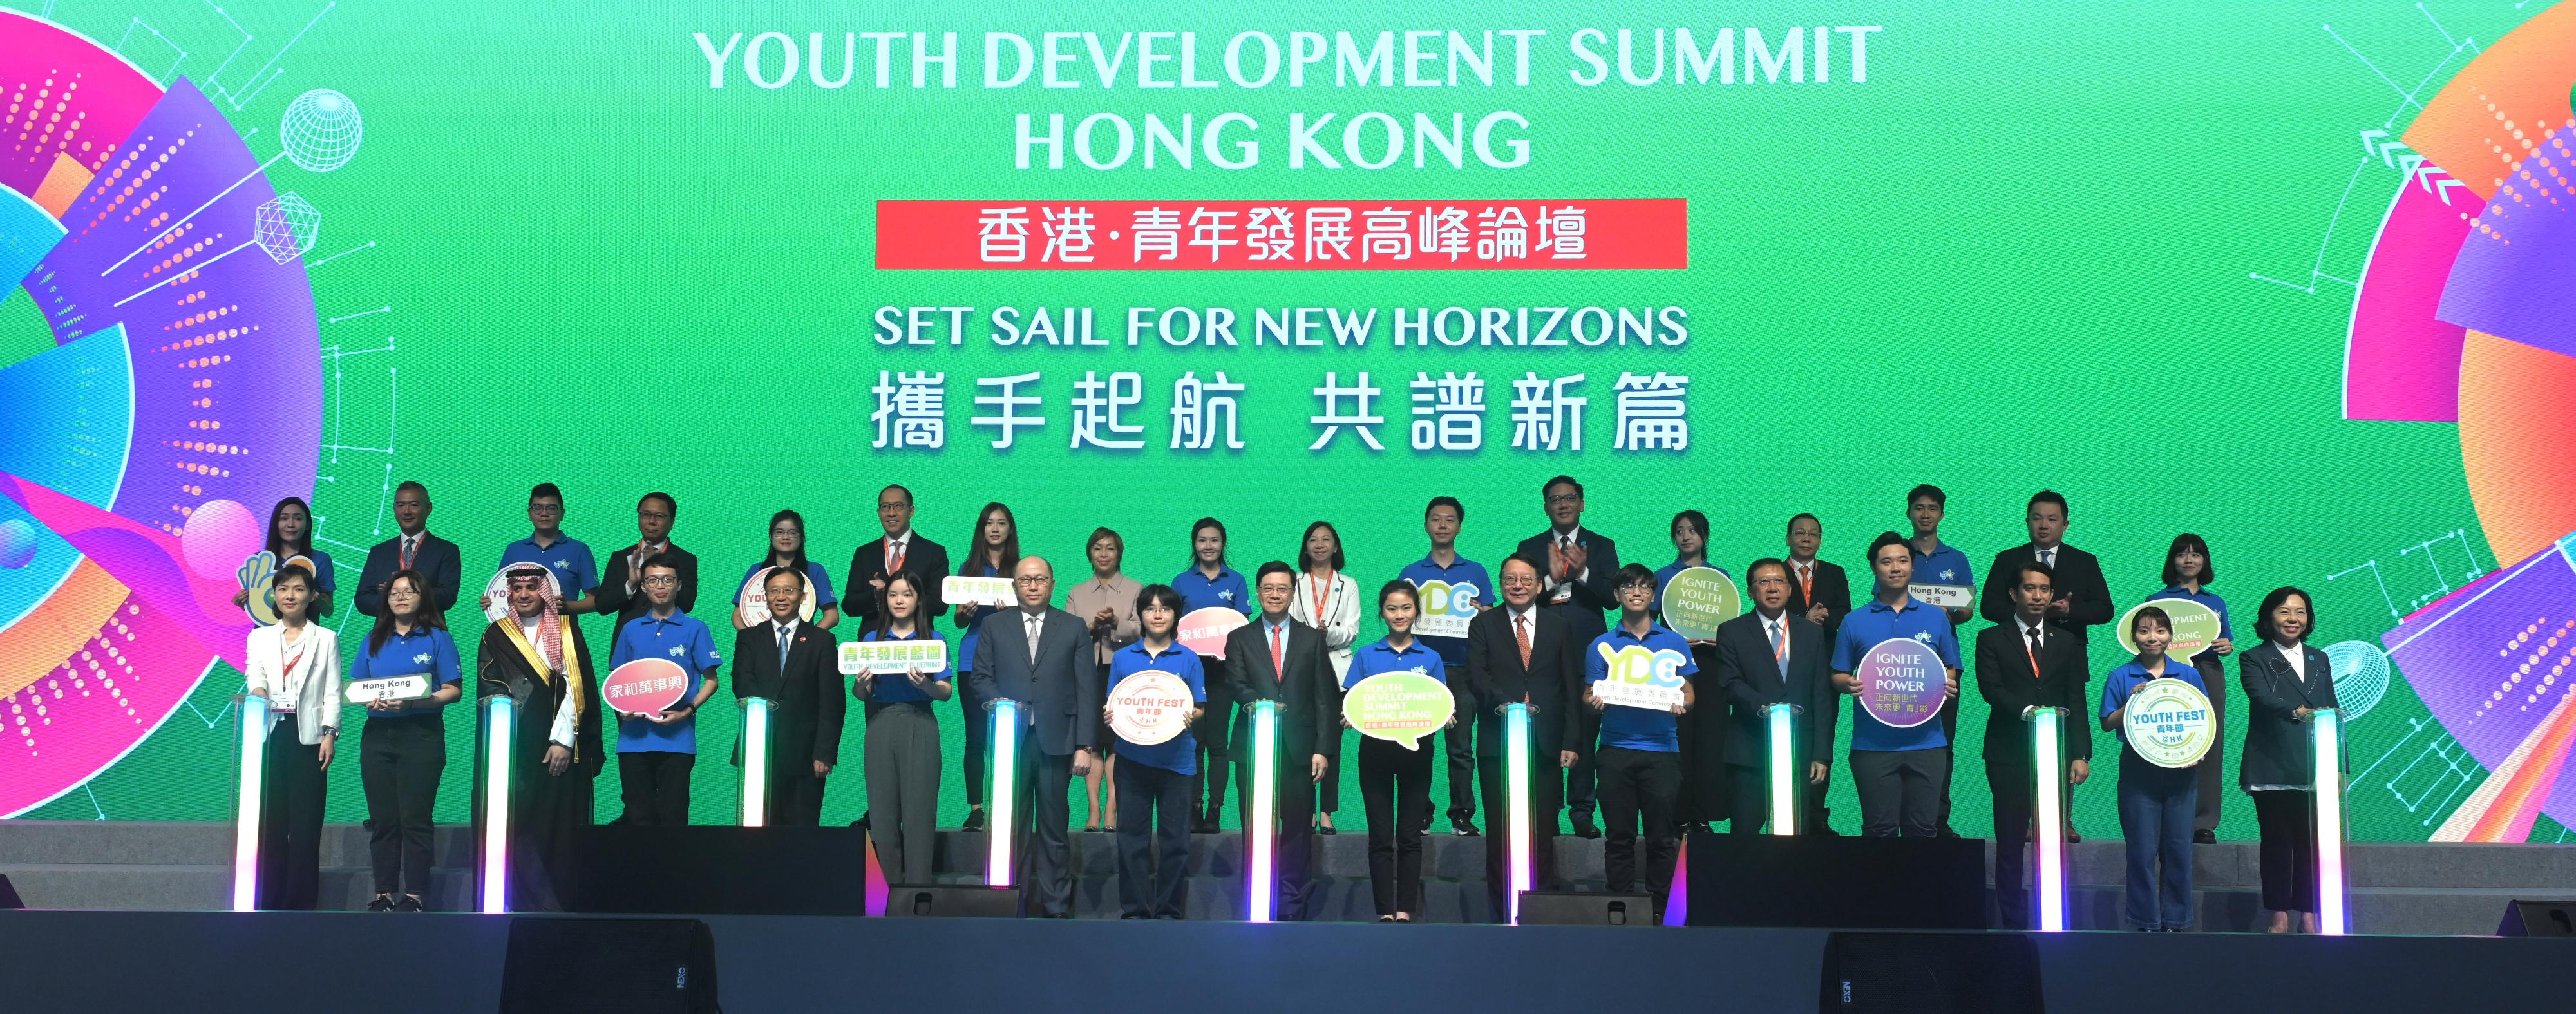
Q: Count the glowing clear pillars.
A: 9